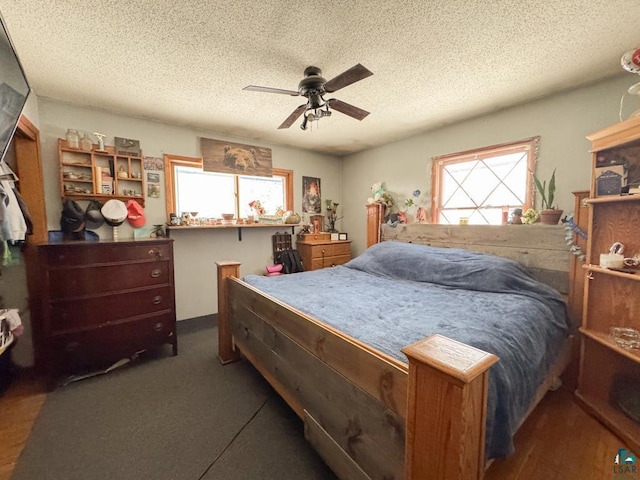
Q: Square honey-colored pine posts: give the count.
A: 4